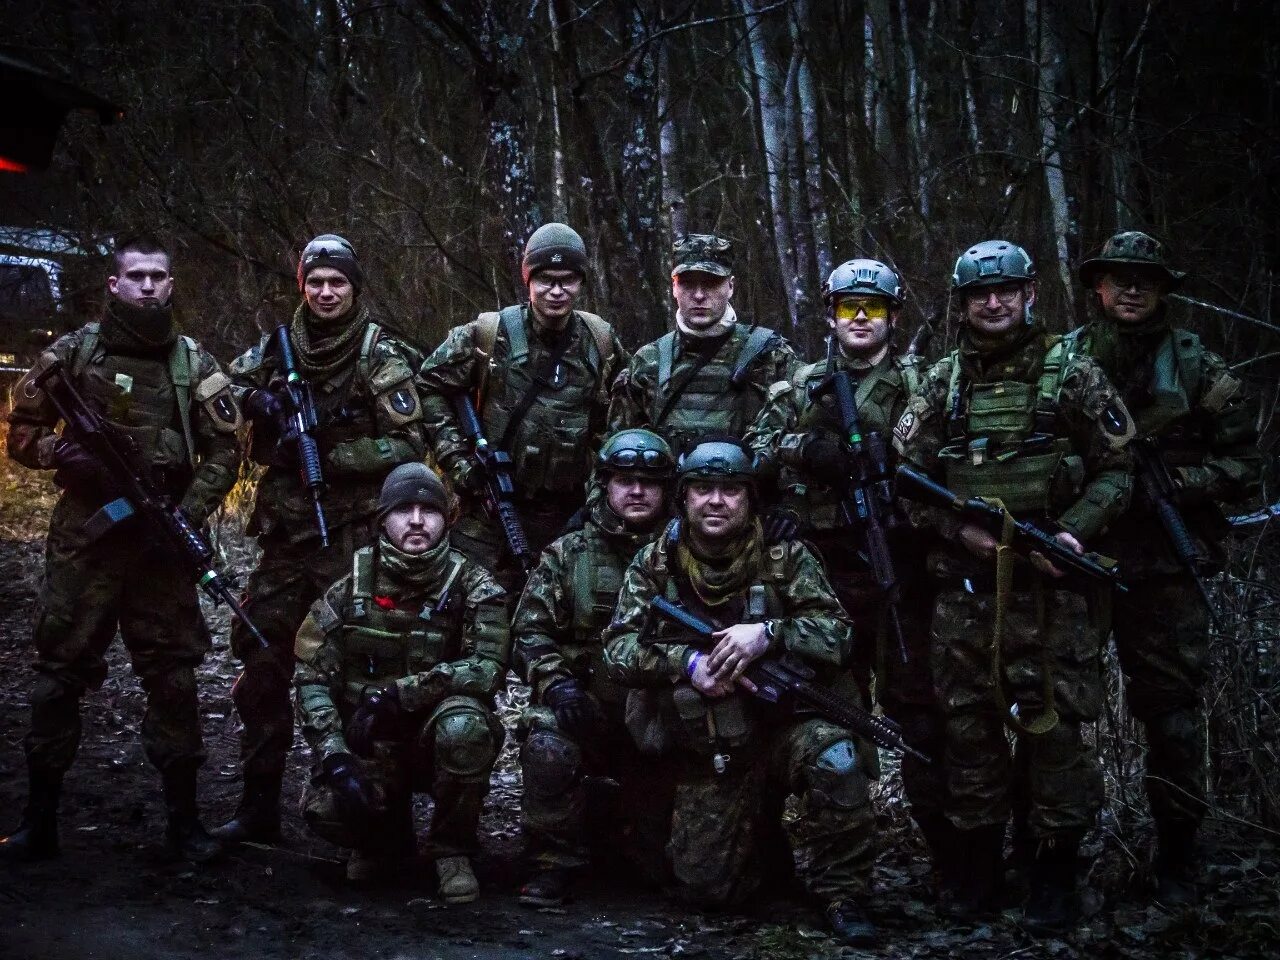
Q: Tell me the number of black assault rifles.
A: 7